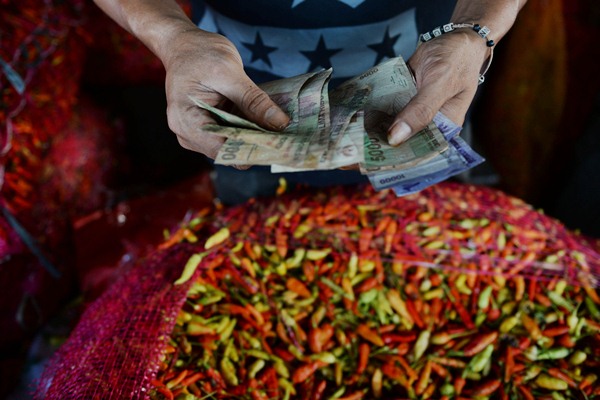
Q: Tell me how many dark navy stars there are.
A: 3